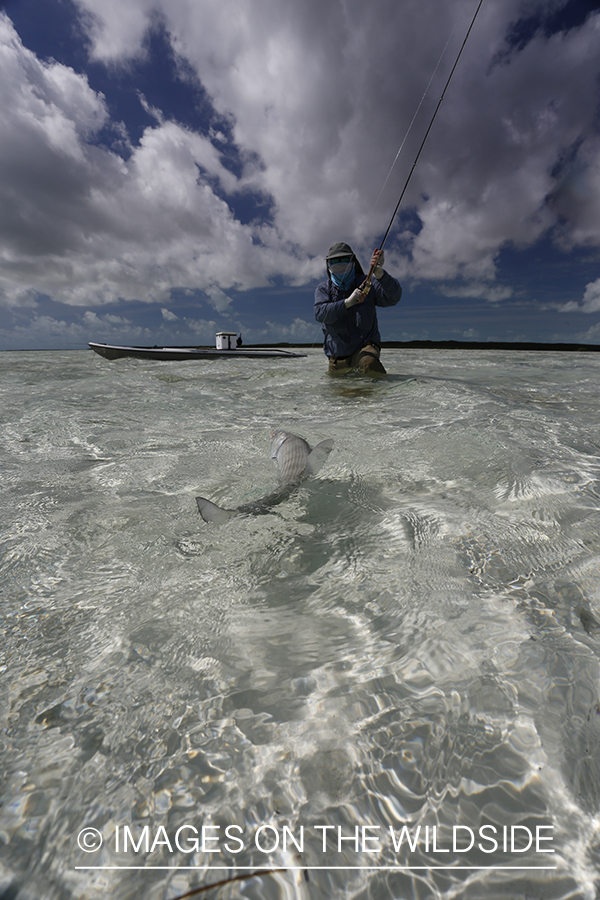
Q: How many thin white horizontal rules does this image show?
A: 1